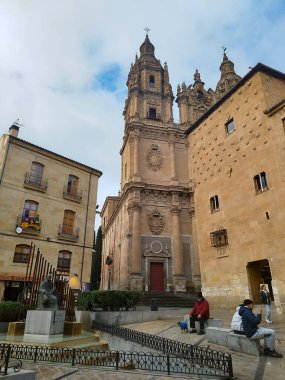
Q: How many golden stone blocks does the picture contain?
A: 2